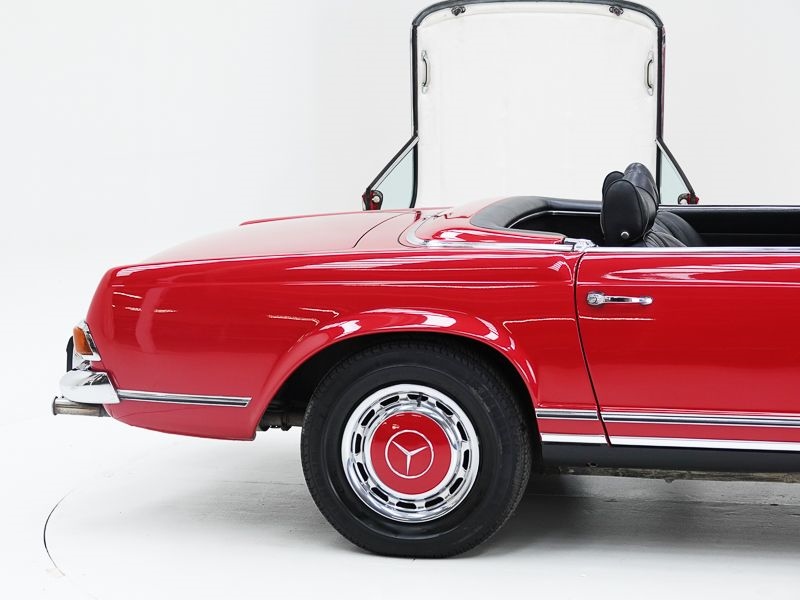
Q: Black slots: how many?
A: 12